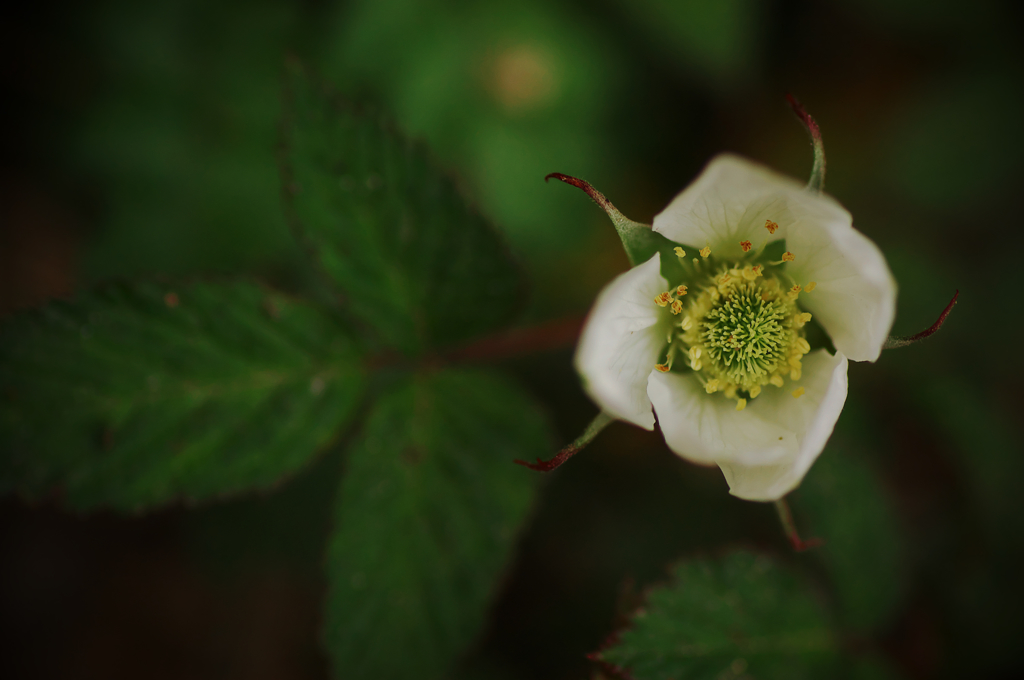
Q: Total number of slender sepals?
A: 5